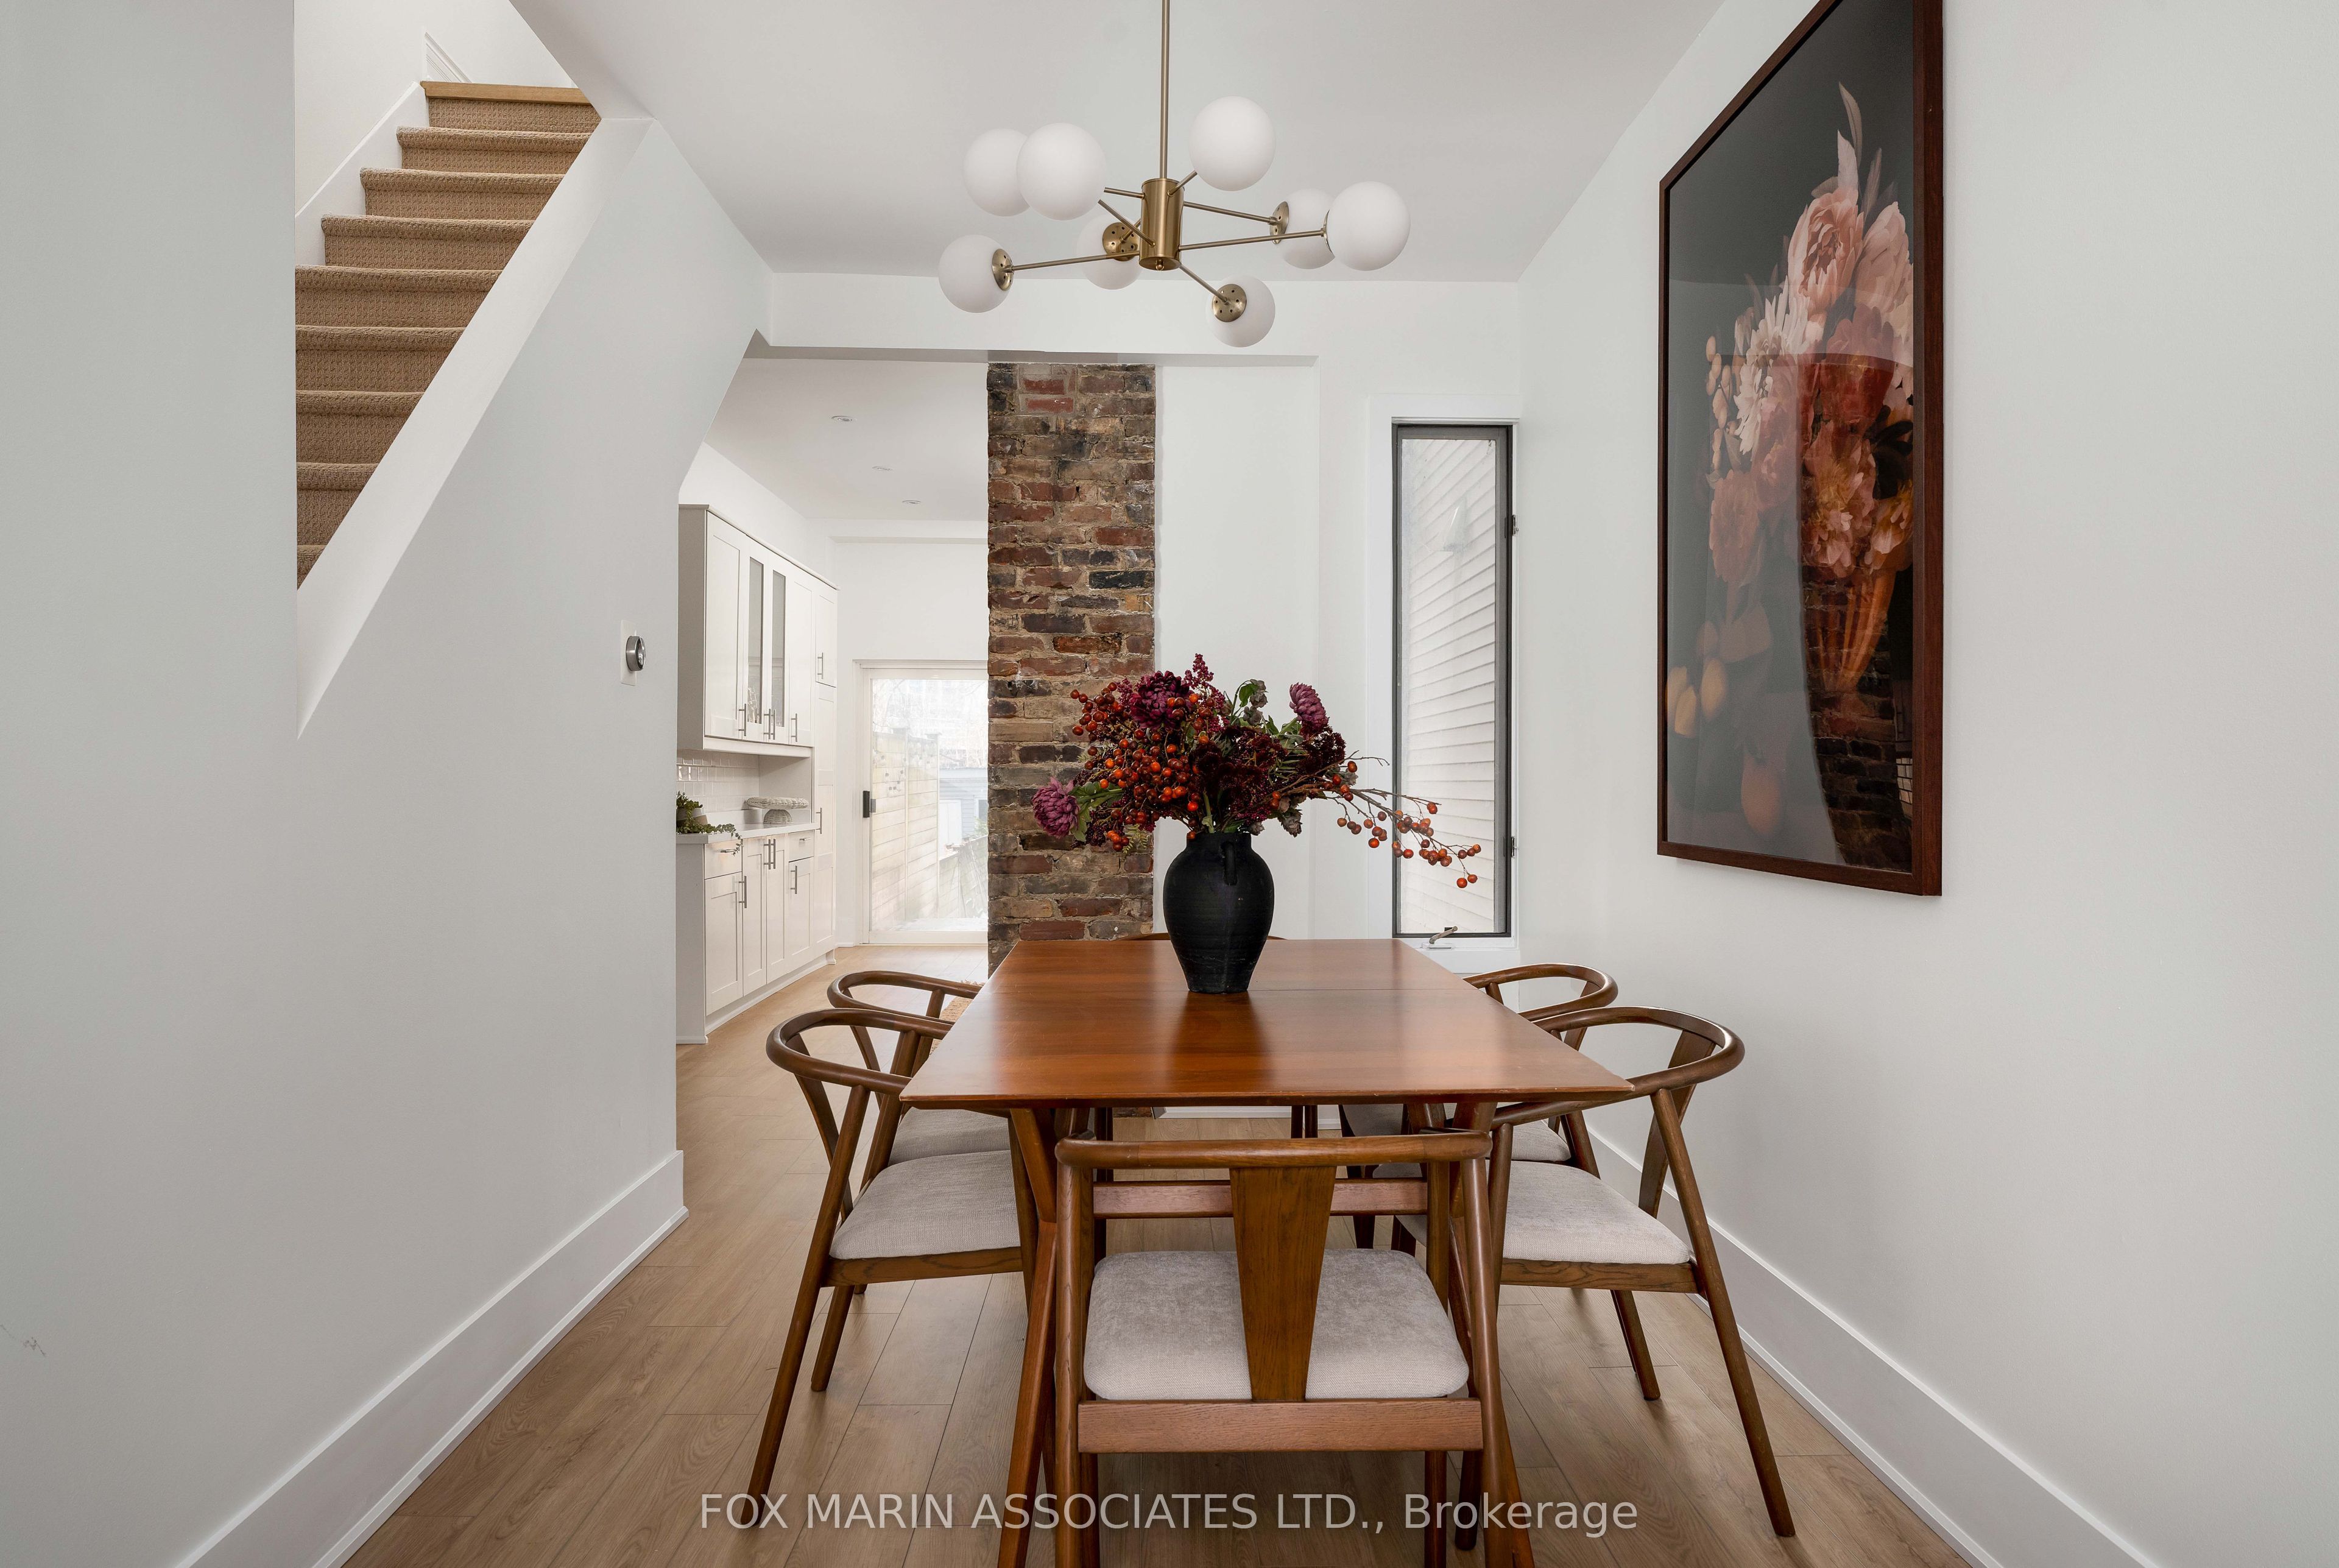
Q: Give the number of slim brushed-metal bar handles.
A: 12